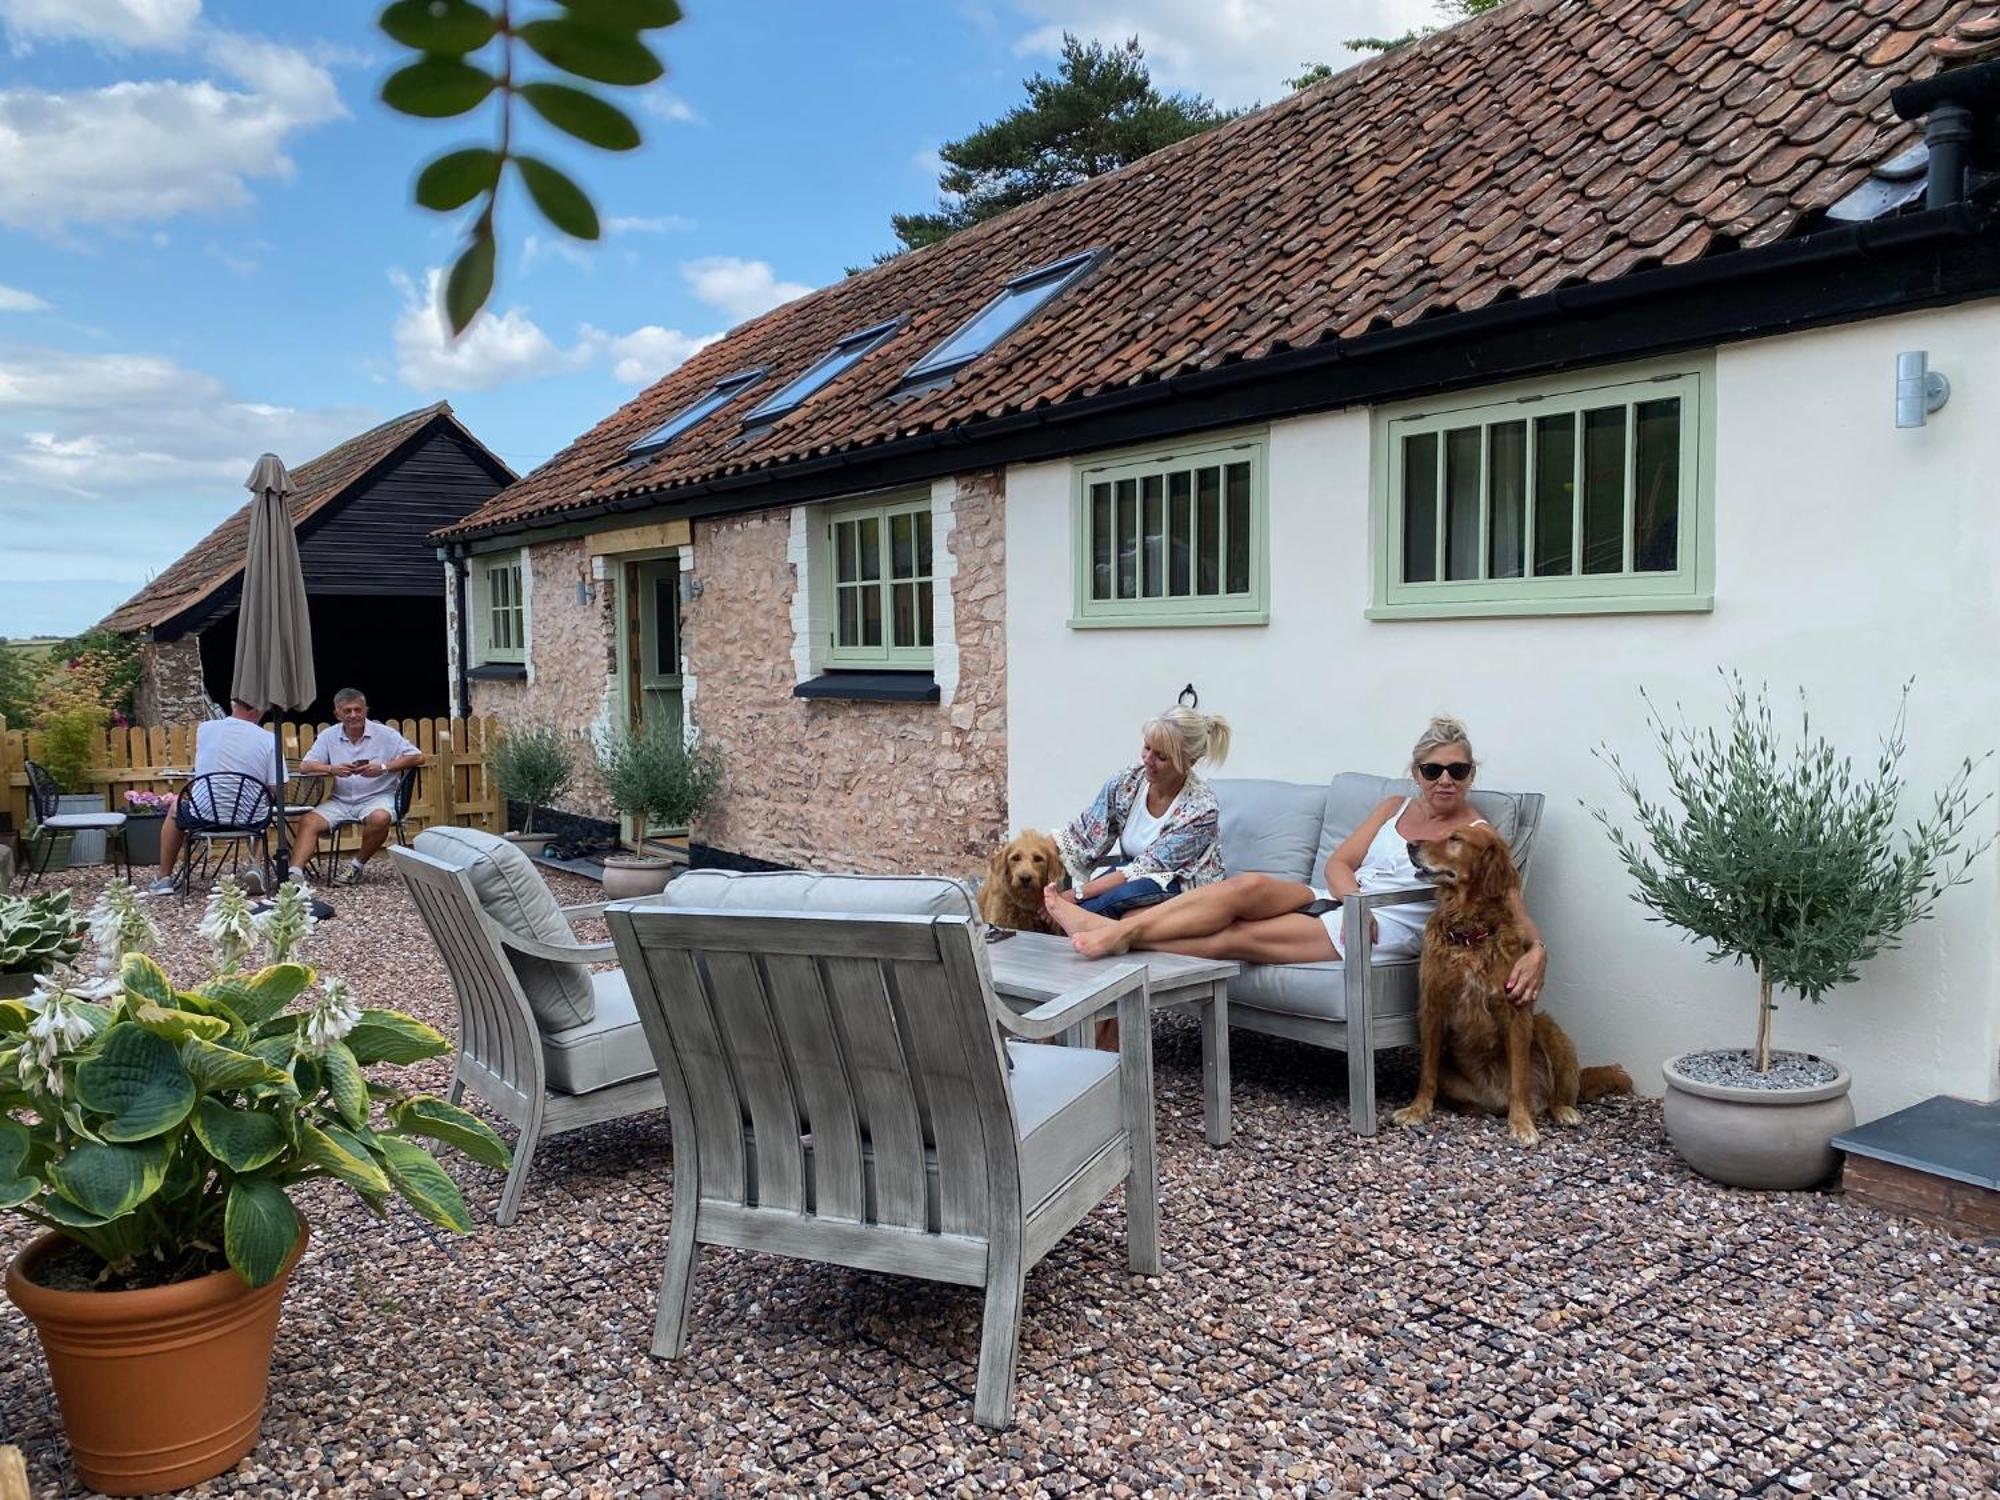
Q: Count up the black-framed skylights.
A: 3